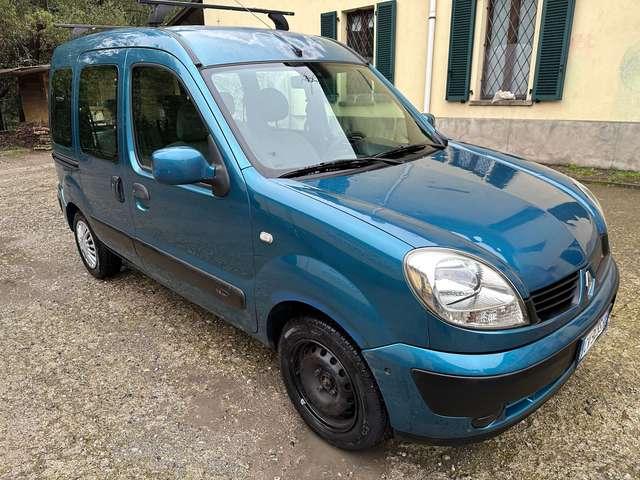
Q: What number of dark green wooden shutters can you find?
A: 4